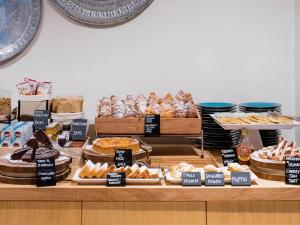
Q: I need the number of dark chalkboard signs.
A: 11